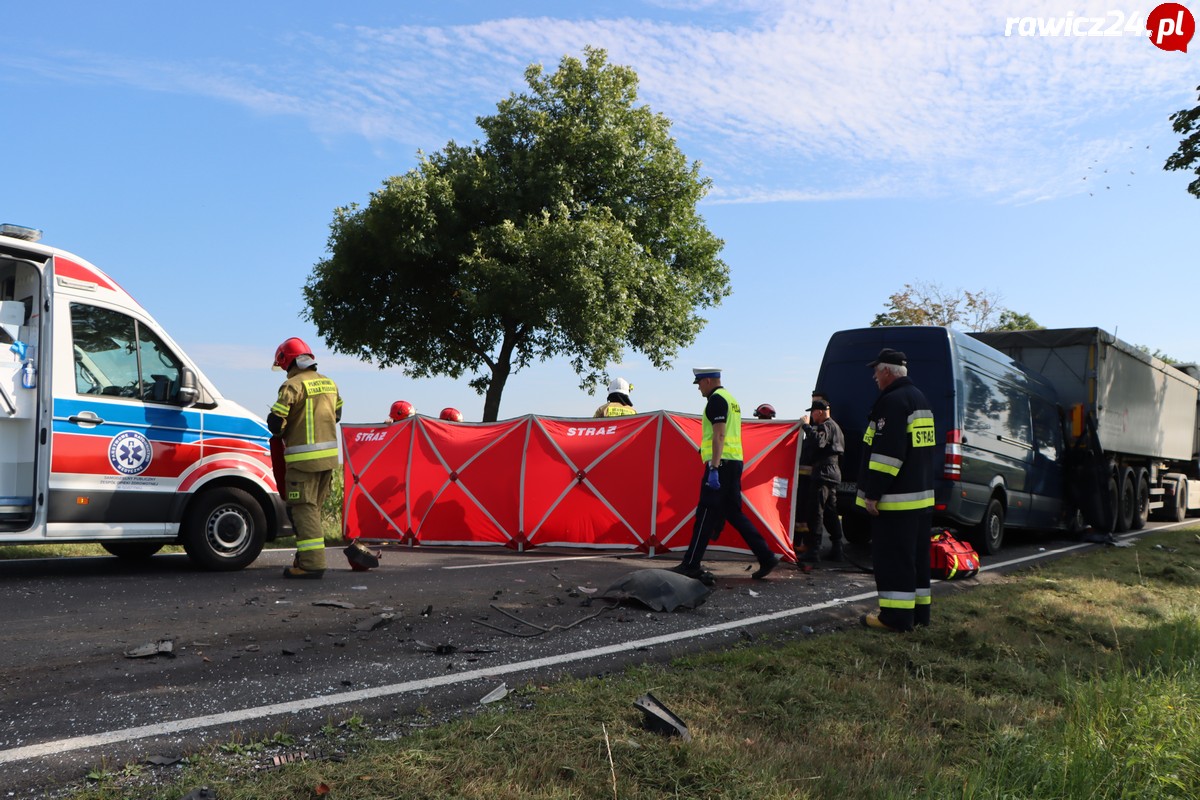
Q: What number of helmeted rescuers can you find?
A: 5